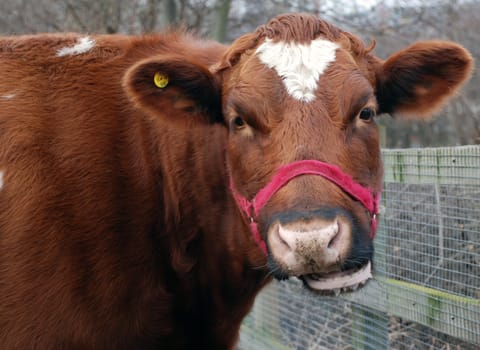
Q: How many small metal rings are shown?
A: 2